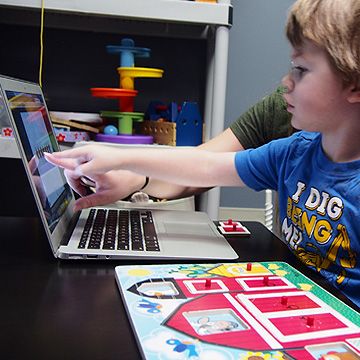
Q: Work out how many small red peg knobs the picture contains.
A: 7